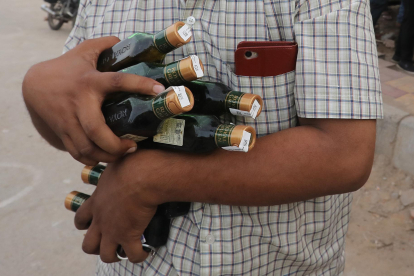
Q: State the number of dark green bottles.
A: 7